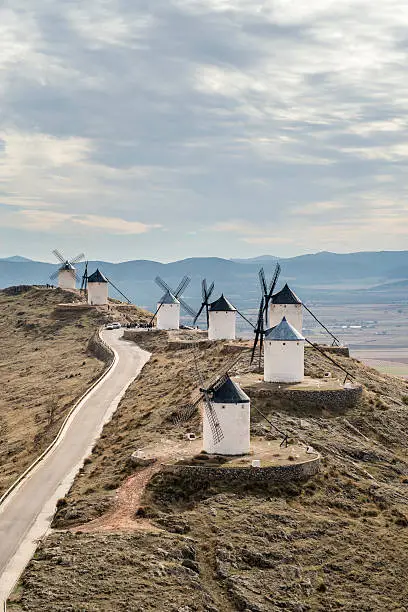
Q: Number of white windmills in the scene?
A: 7